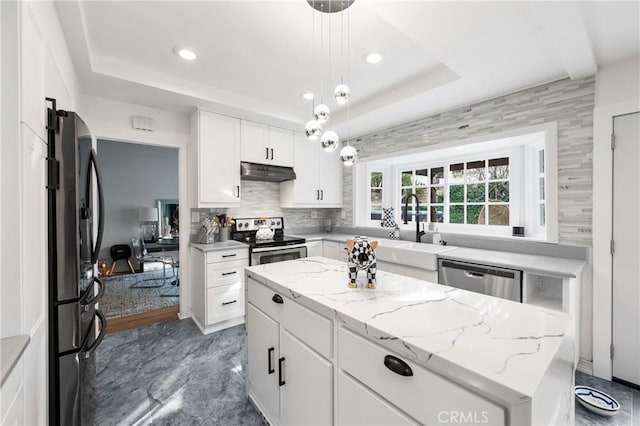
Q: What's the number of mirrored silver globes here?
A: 5